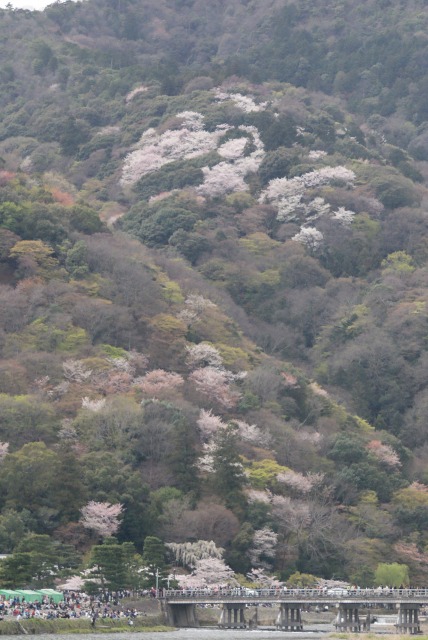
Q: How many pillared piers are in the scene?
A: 4